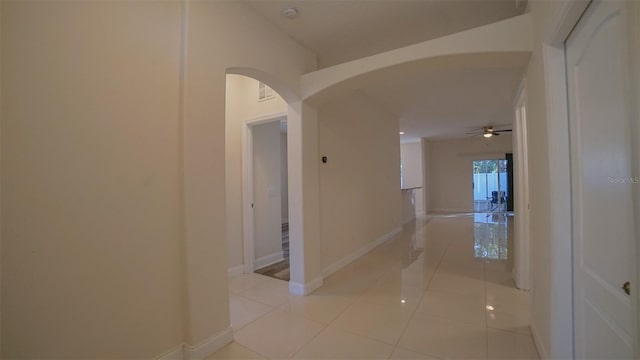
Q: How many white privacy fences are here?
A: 1